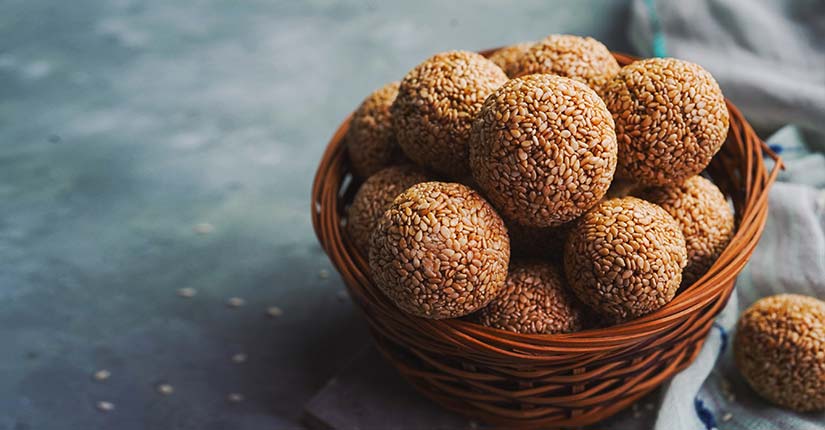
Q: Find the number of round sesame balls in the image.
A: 12